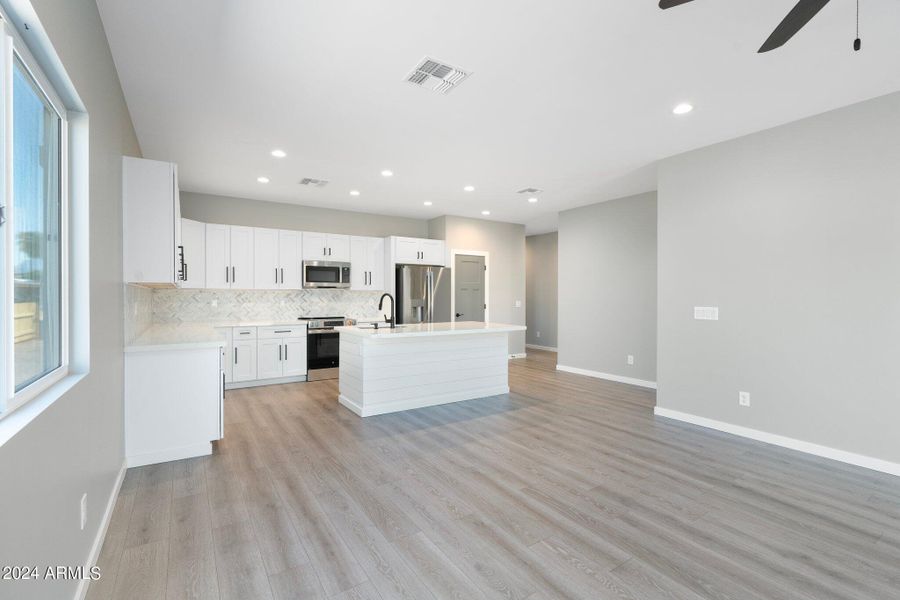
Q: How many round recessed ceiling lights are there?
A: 9